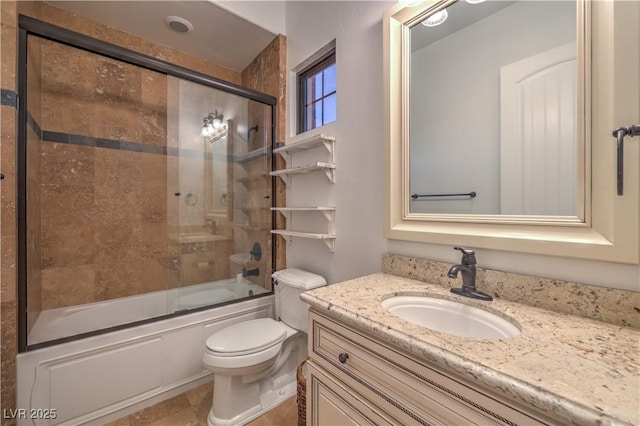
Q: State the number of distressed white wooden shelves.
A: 4